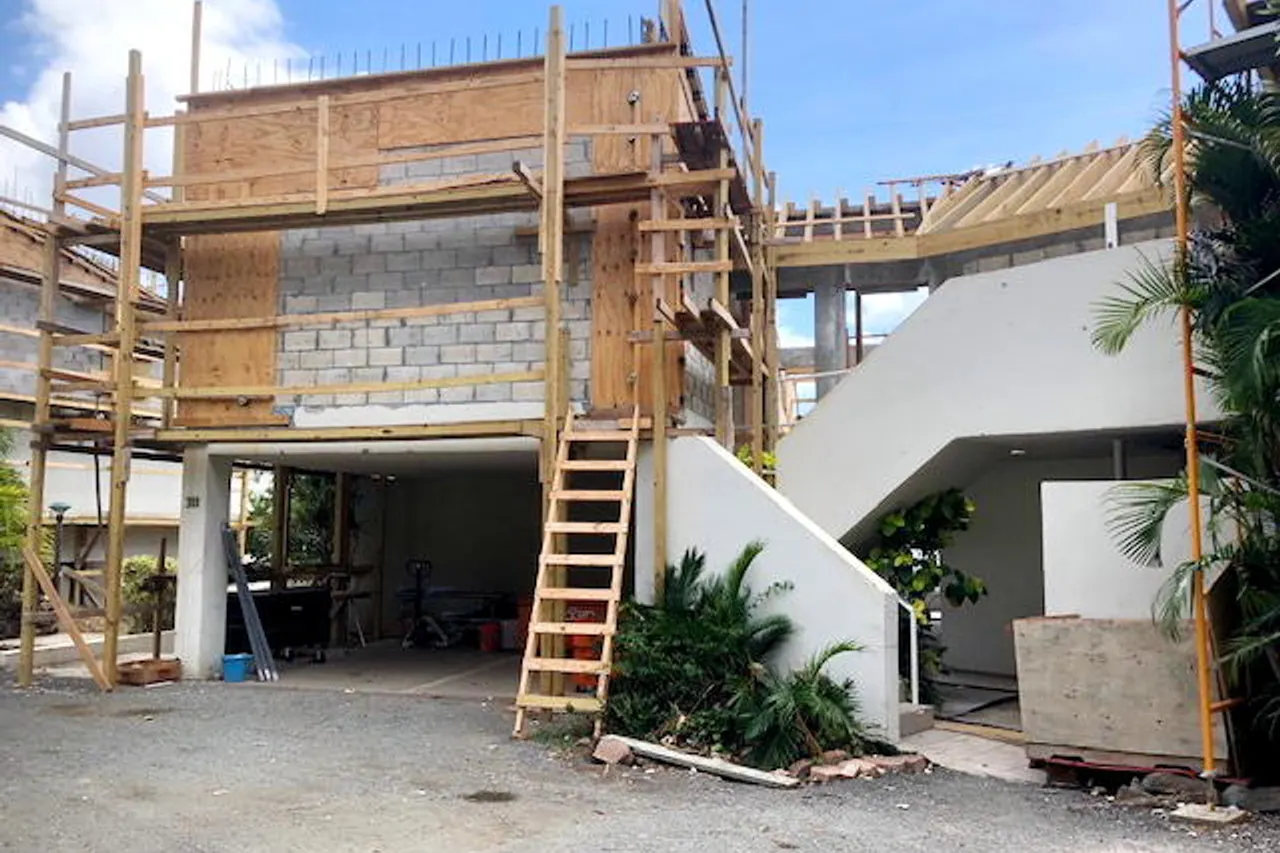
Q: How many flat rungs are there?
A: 9